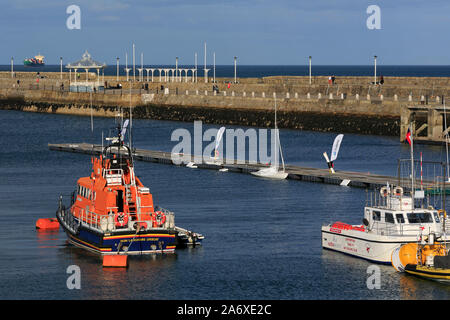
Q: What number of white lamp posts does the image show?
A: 7